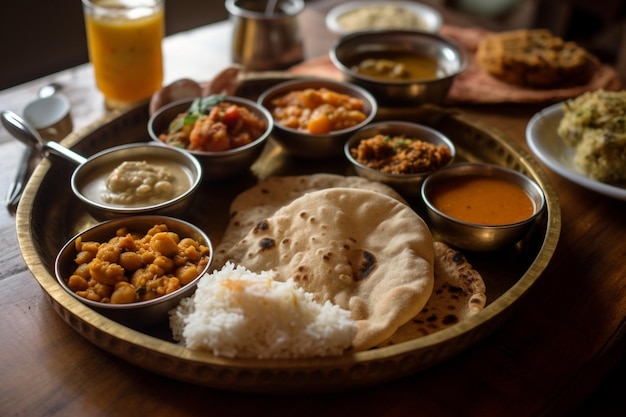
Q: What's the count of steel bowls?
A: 7